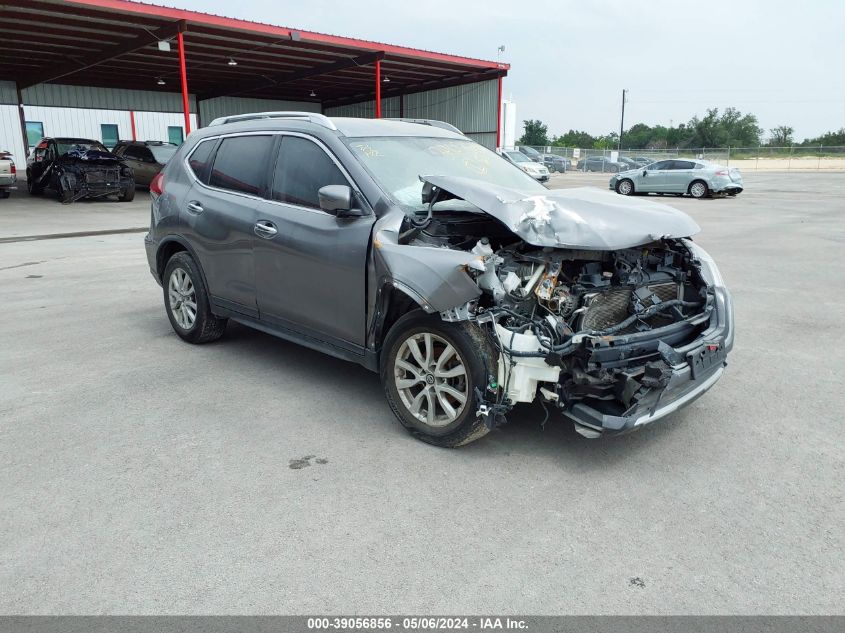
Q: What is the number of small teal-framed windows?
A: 3